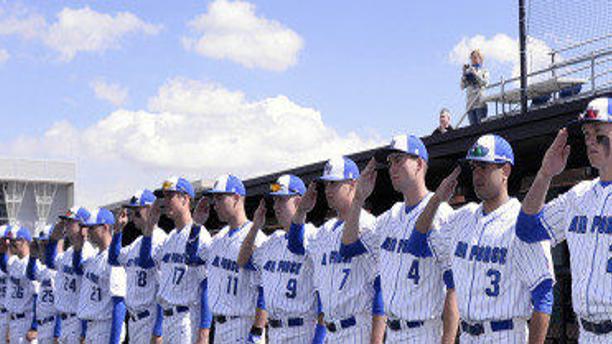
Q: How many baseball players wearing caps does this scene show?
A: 13